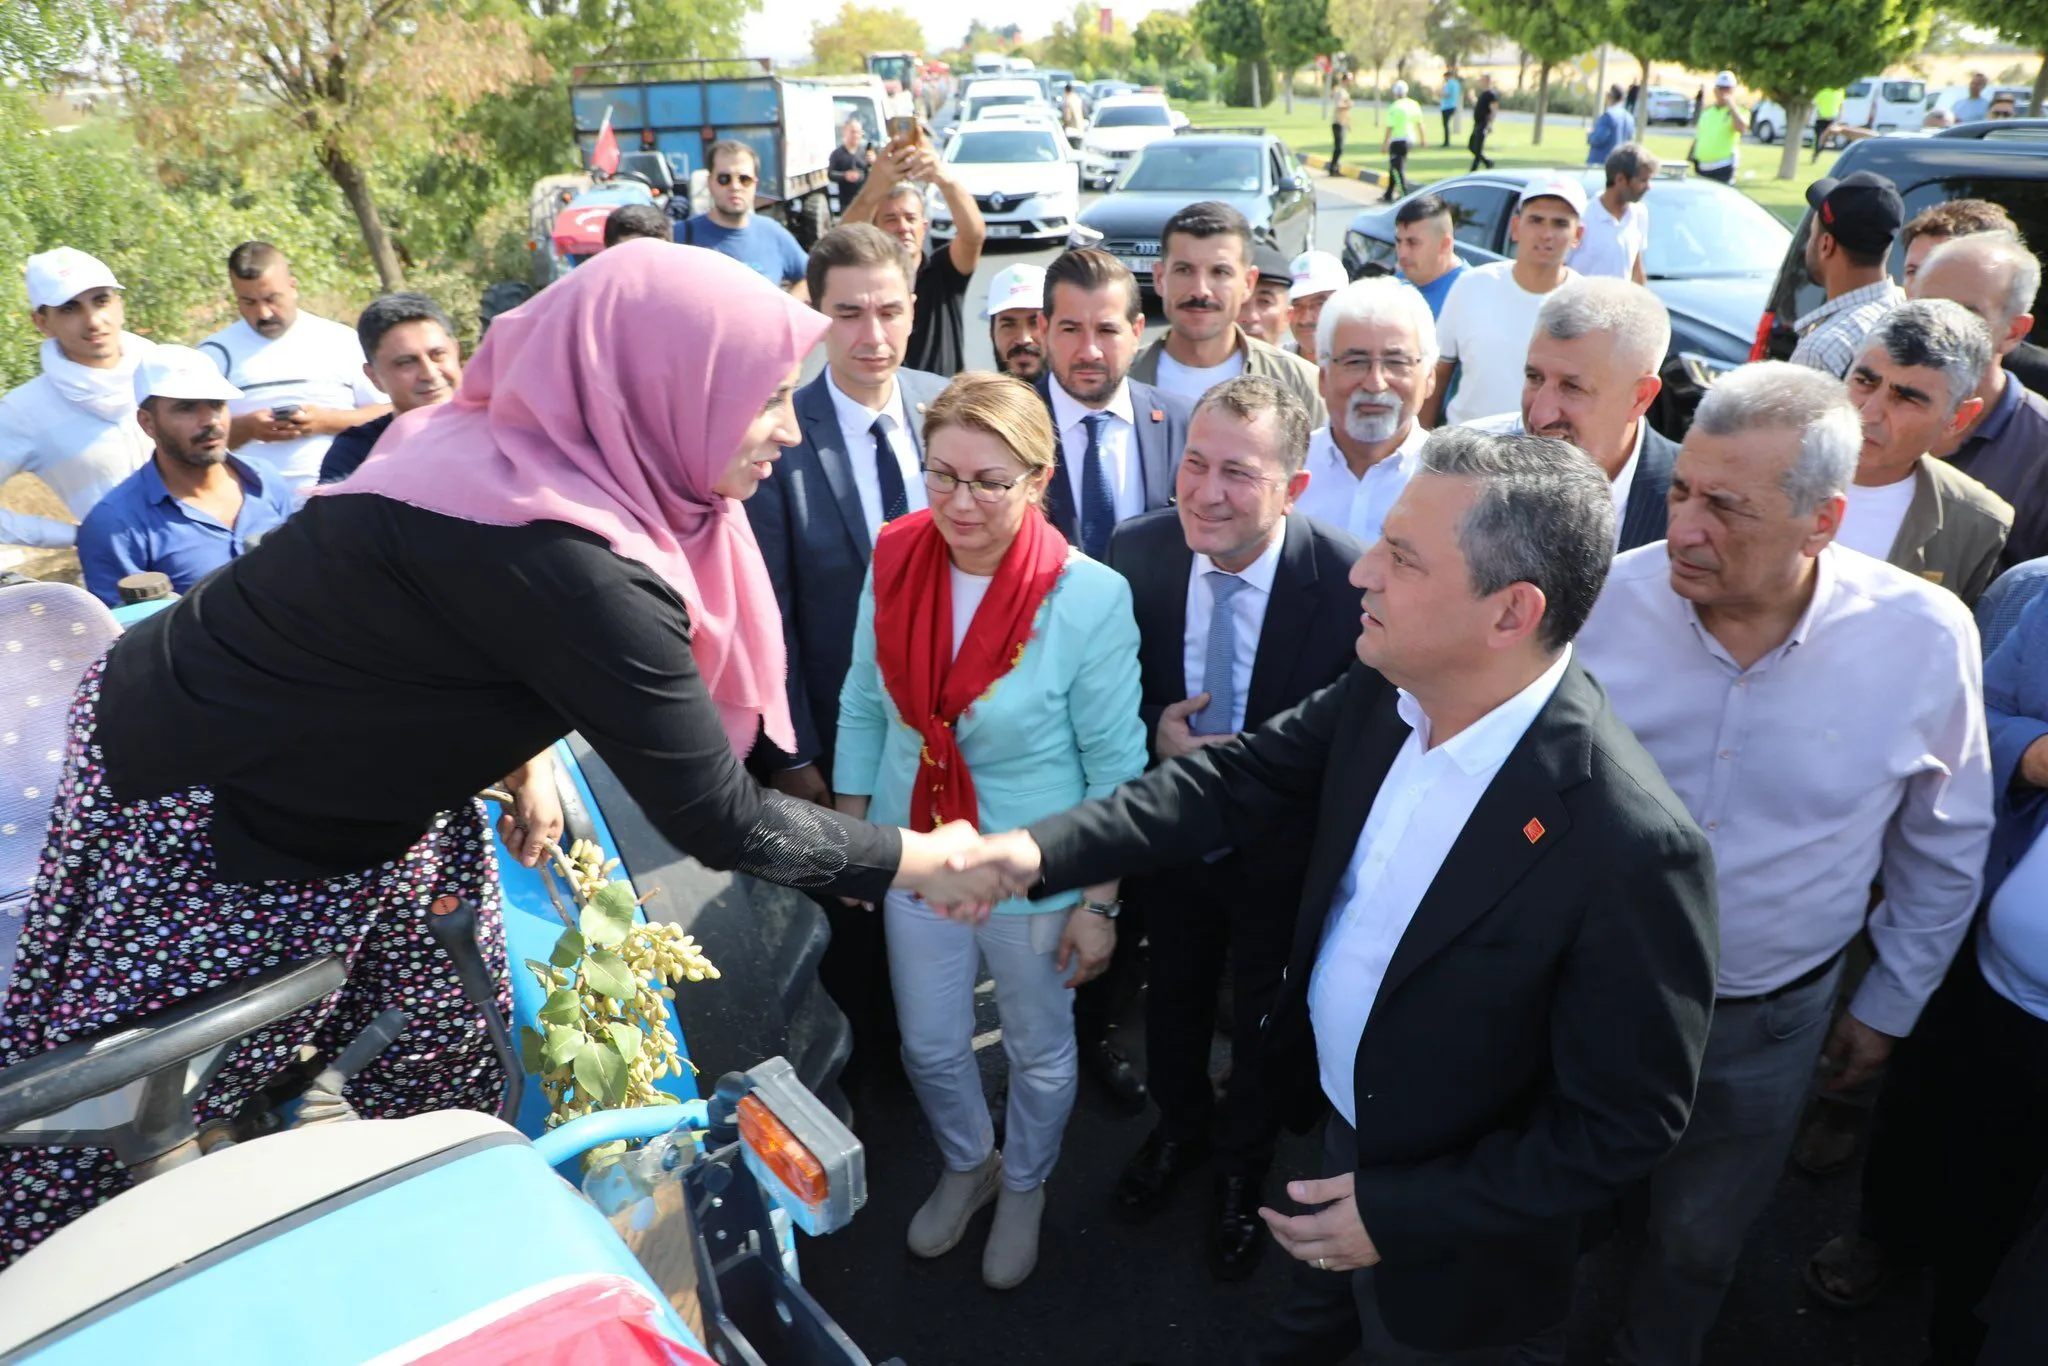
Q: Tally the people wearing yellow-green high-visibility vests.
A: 3